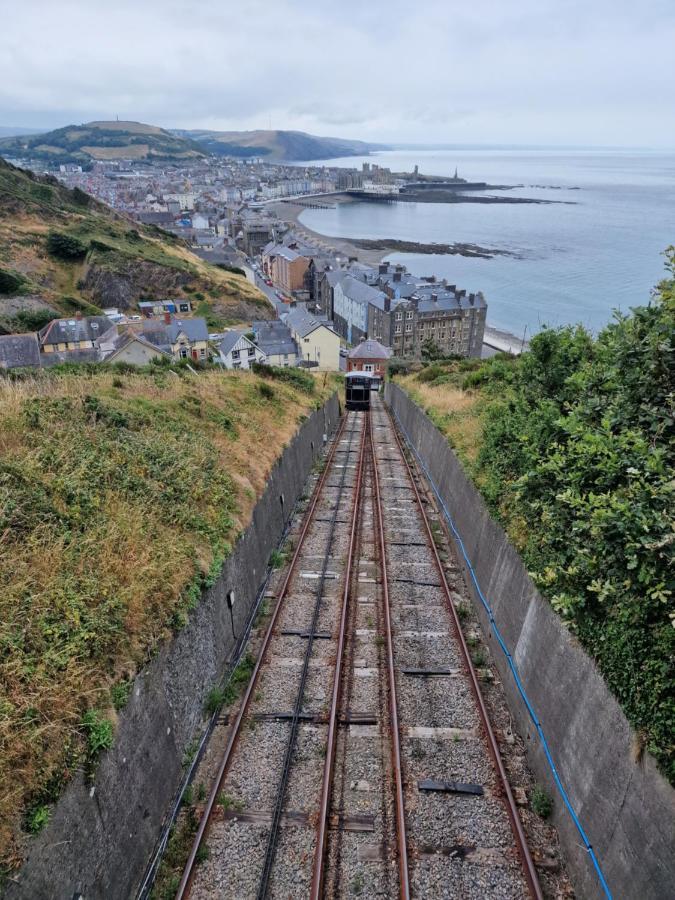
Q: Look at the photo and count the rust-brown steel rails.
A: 4